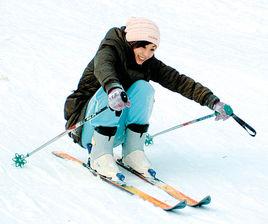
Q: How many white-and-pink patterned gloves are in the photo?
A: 2